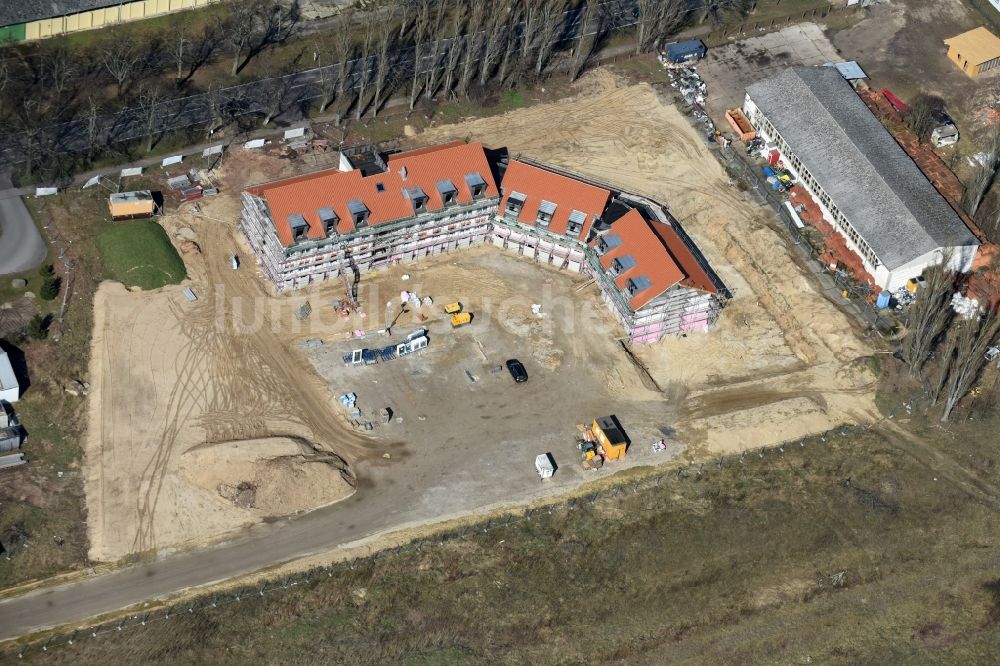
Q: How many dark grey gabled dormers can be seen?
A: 12